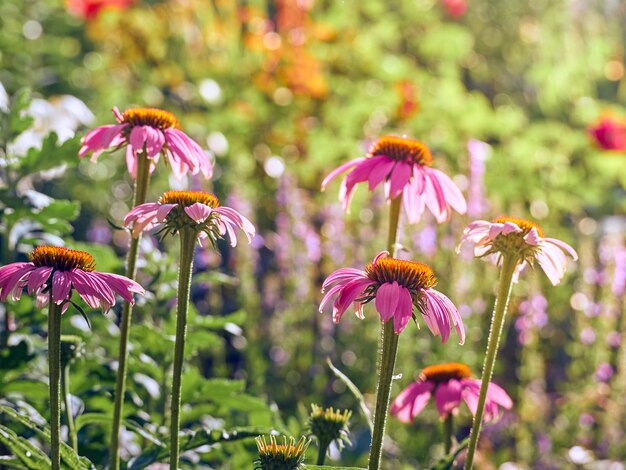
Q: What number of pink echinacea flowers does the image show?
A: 7